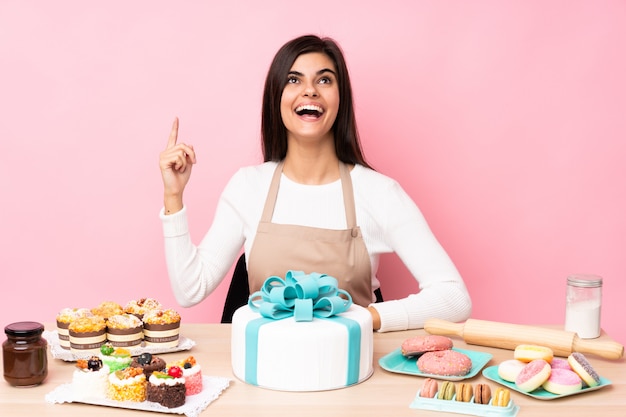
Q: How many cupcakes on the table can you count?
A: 12